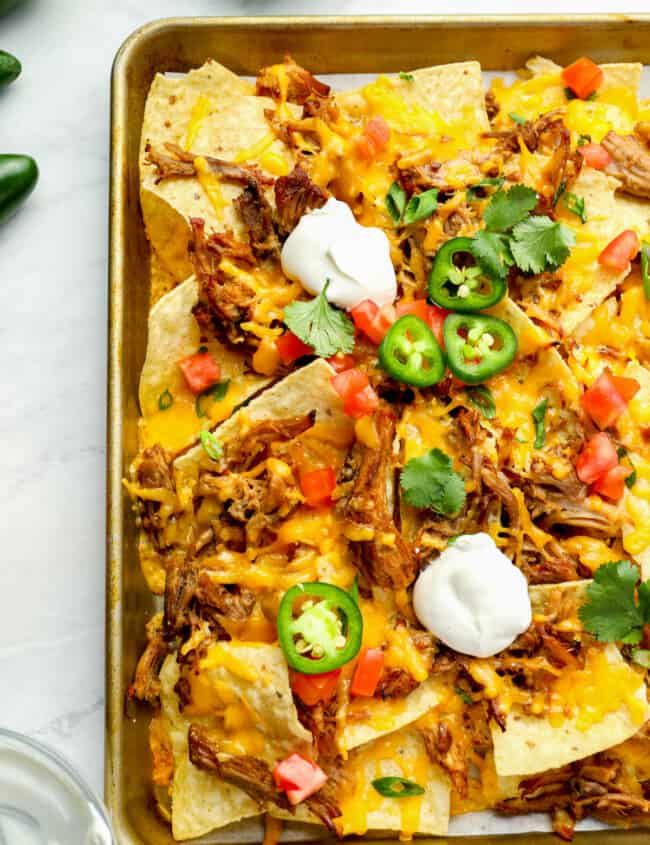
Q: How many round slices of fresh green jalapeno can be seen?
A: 4